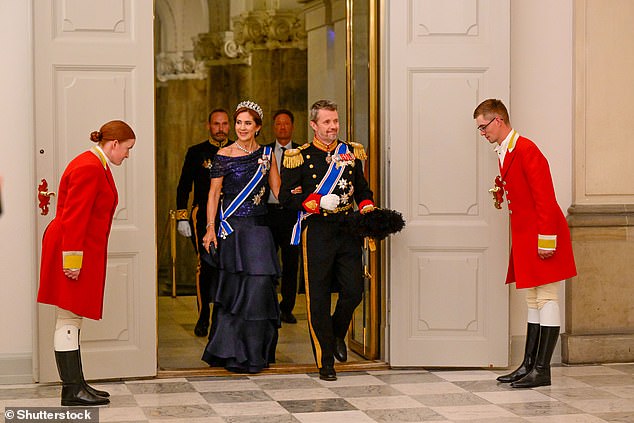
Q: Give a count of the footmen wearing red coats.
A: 2